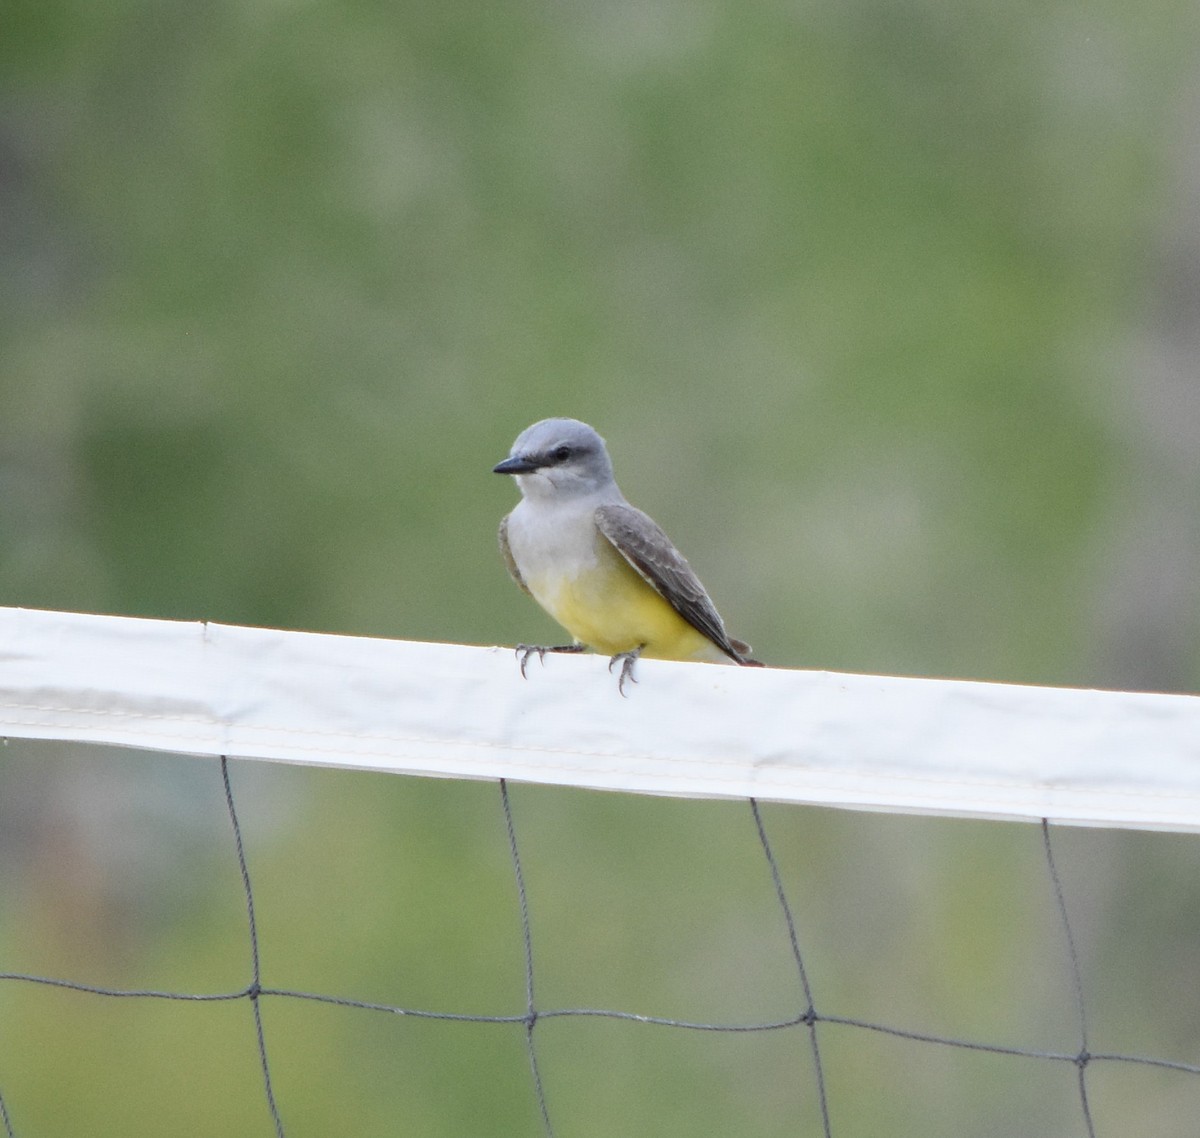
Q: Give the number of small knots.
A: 4